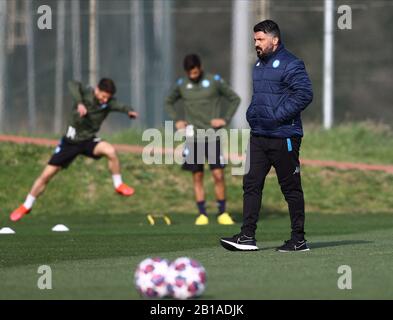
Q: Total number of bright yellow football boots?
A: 2